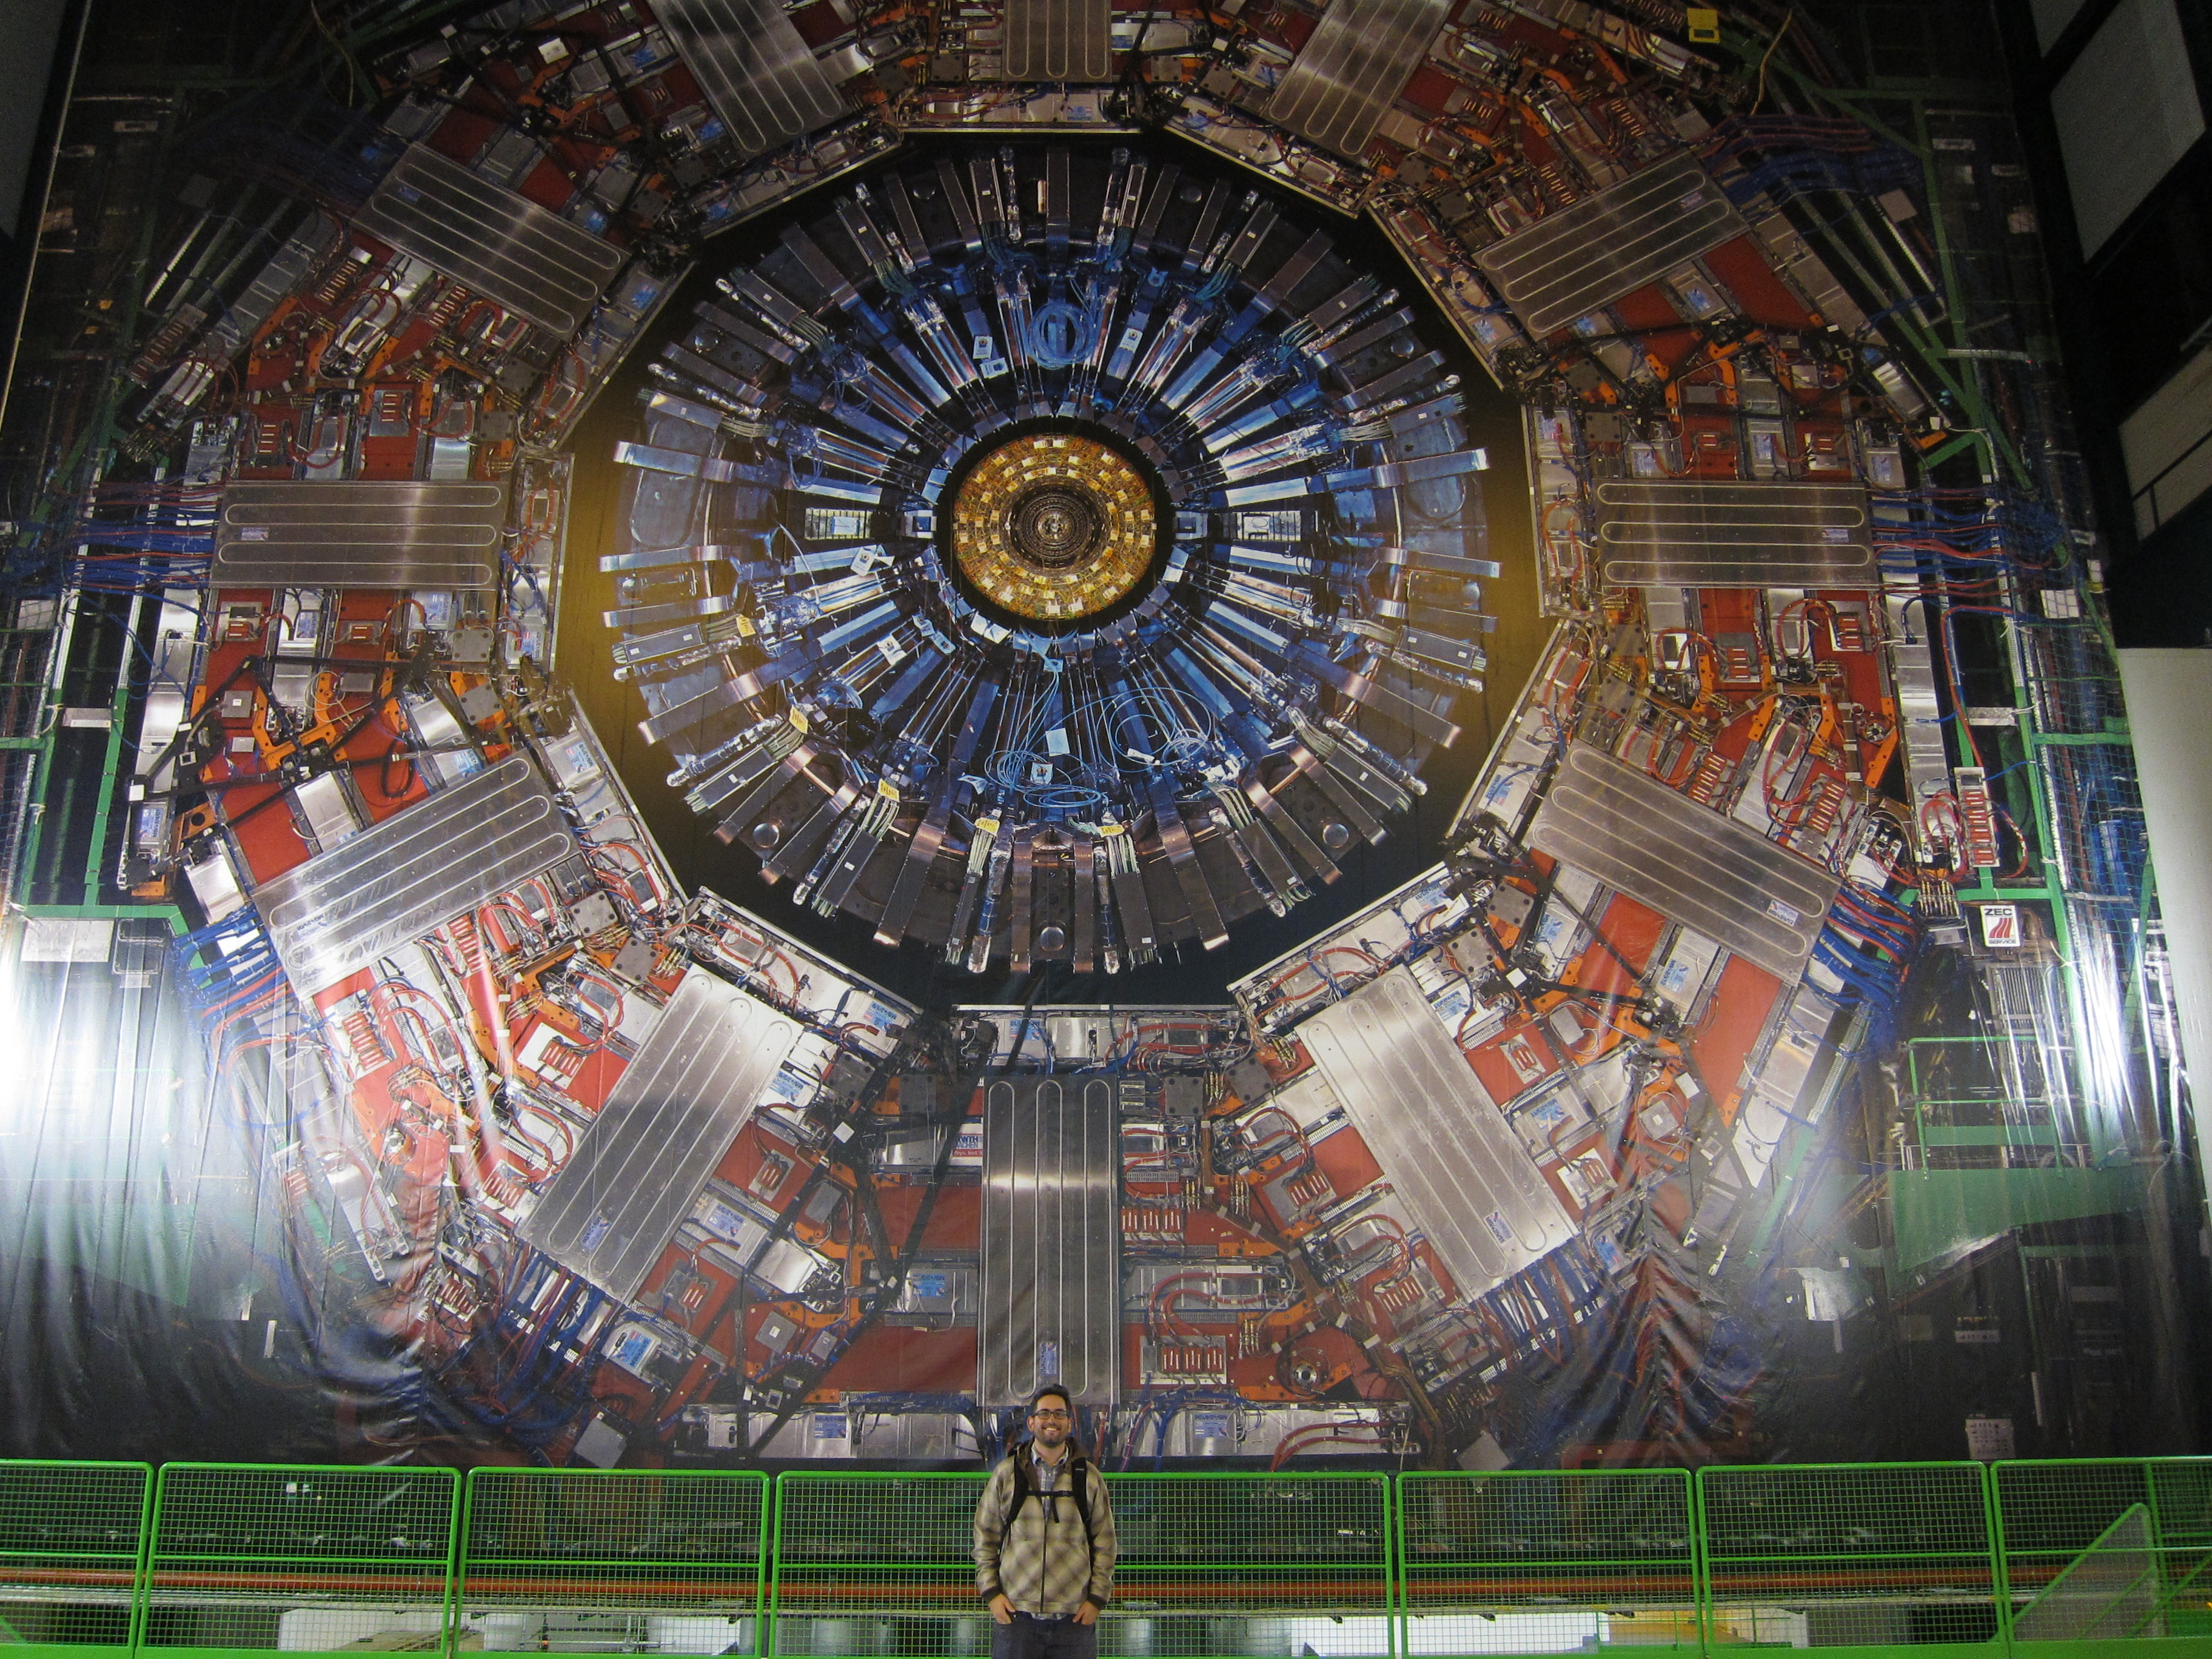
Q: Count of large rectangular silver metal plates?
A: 12